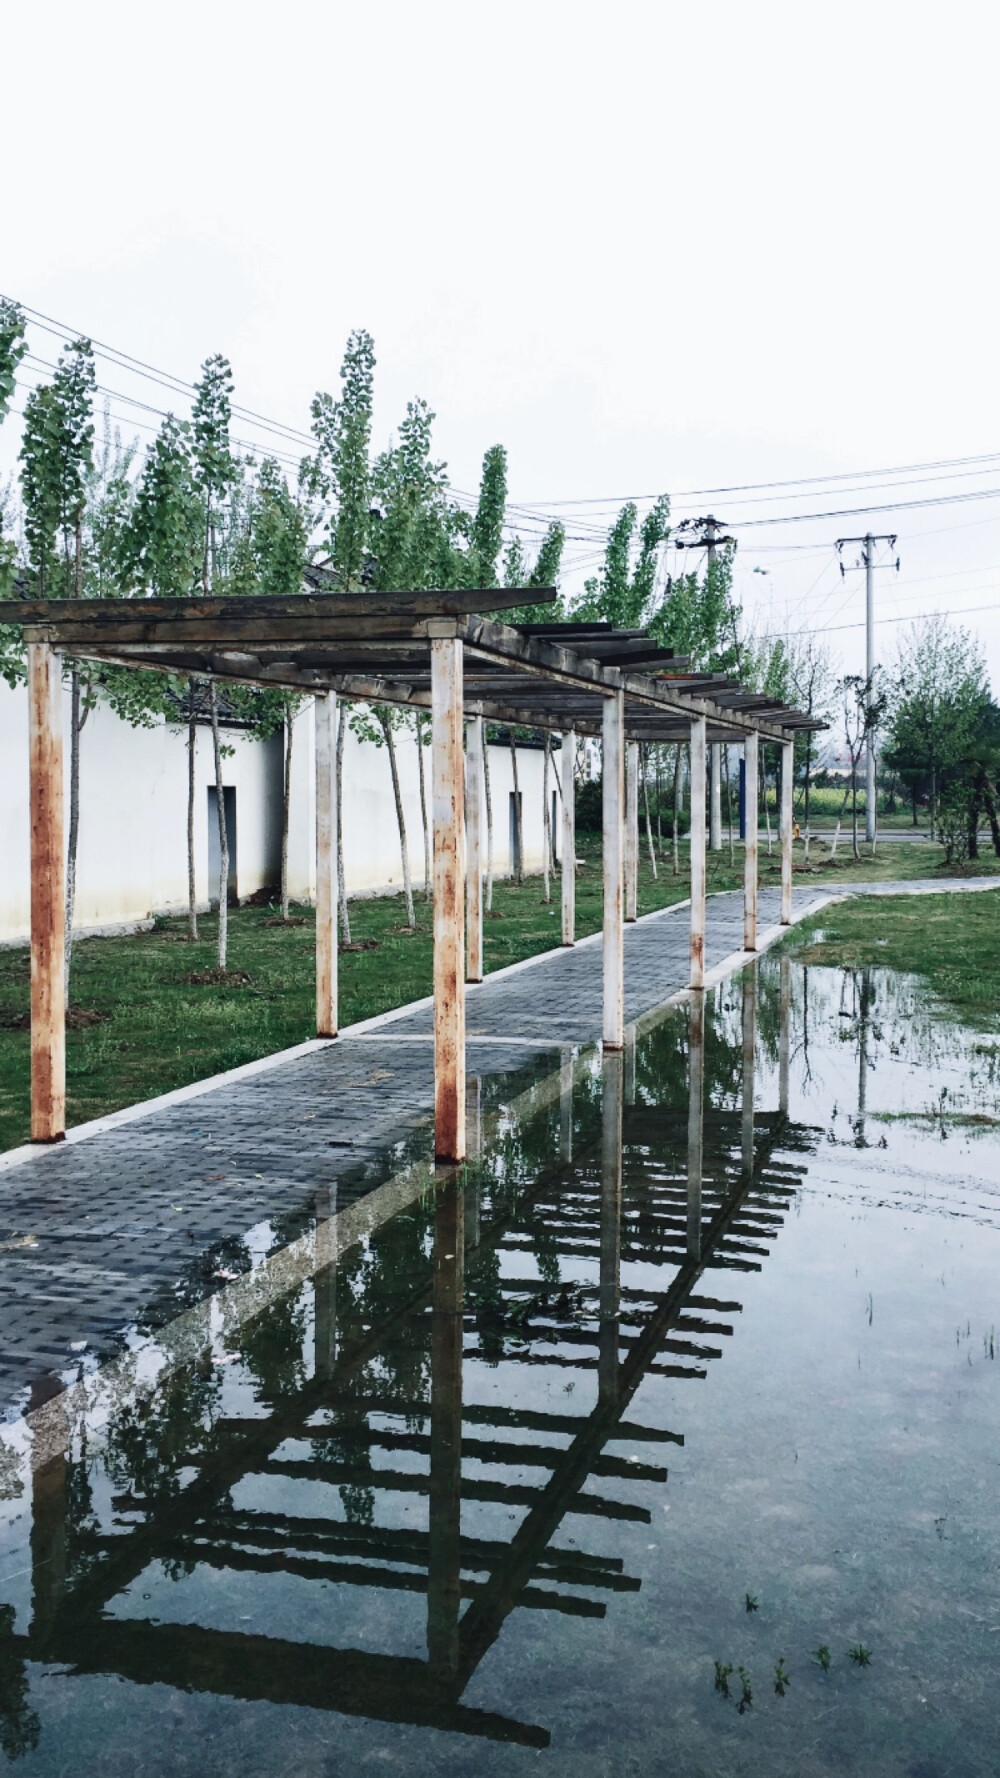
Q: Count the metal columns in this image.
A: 10